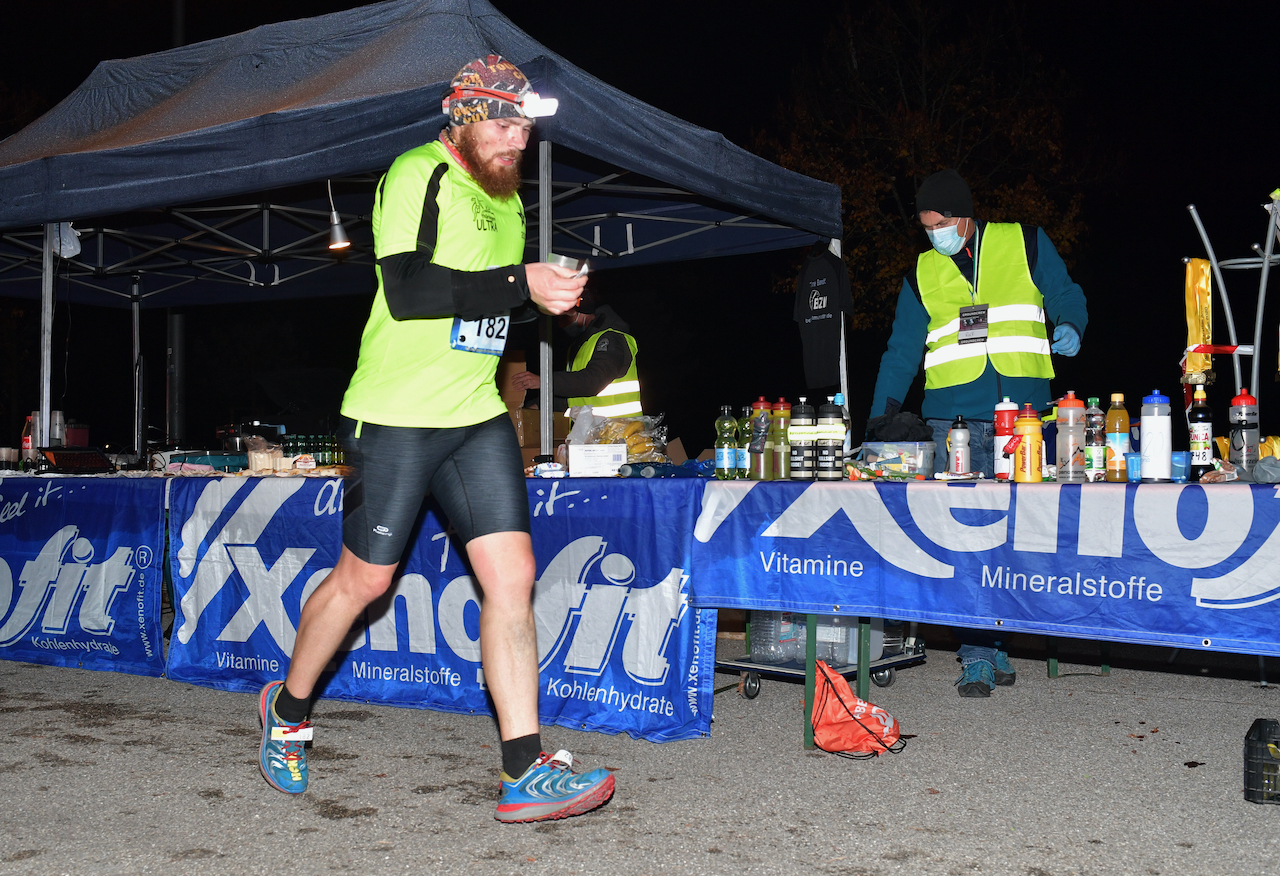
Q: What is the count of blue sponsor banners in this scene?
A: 3